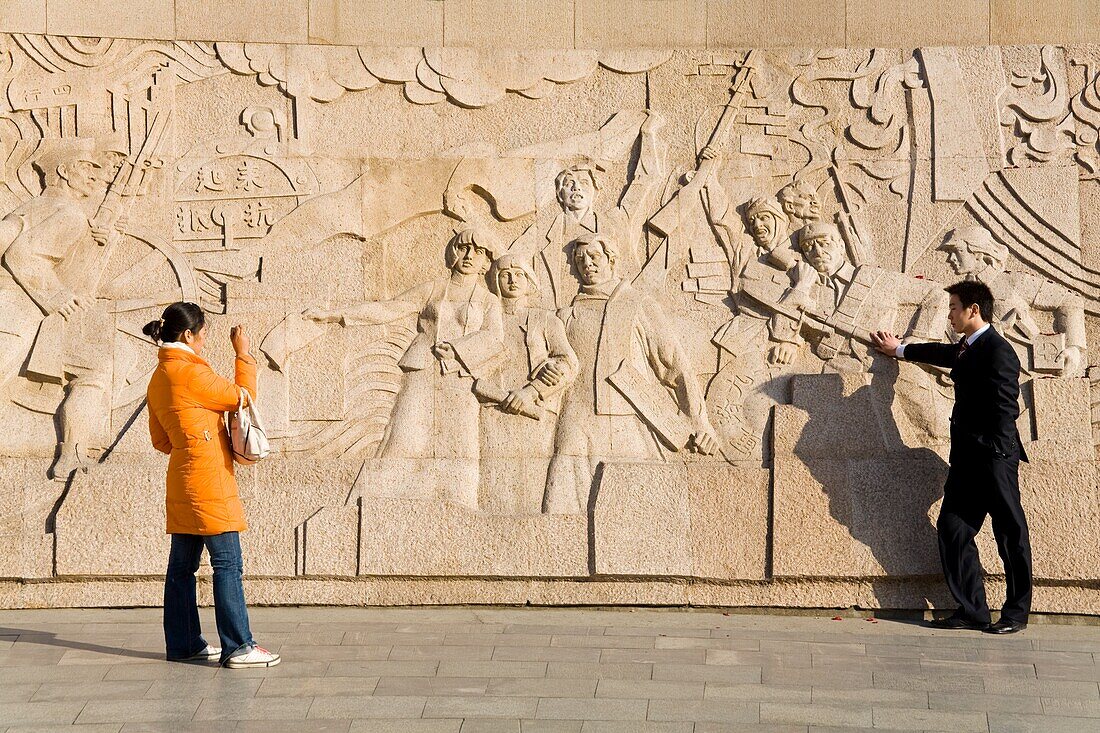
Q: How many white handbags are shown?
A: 1